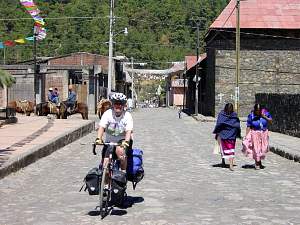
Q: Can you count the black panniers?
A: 2